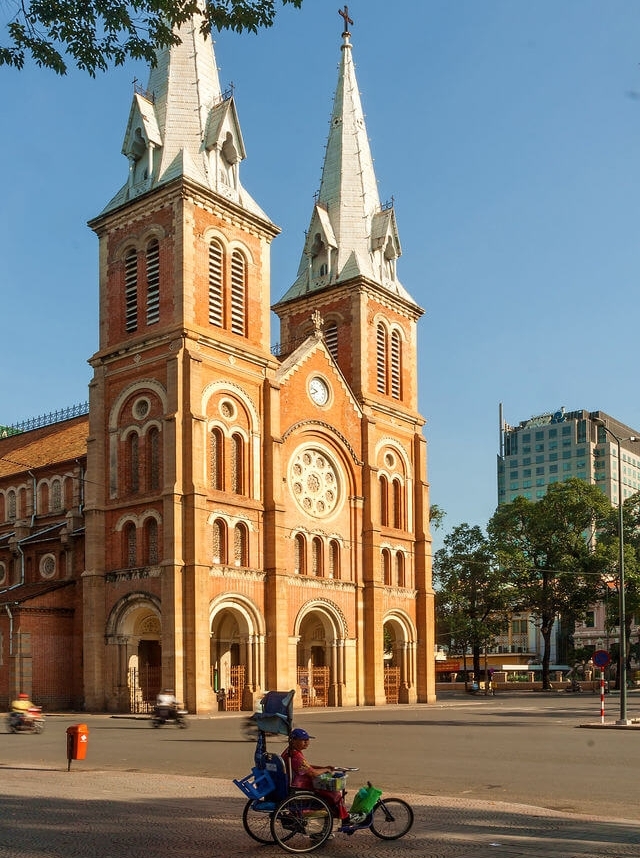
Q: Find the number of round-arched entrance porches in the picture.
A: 4